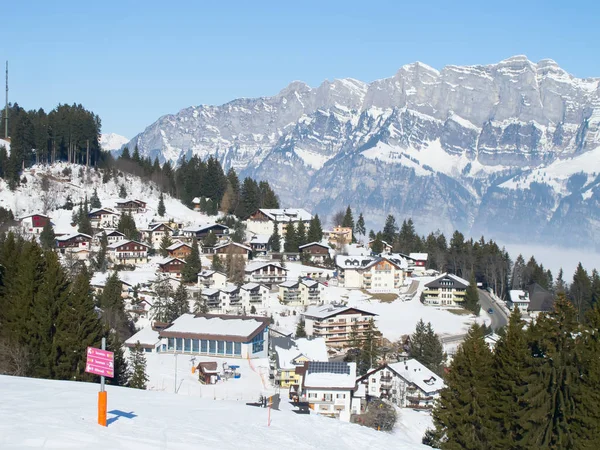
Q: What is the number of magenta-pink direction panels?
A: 3